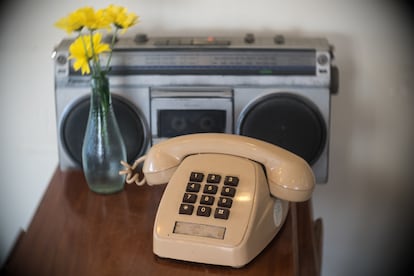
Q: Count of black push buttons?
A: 12